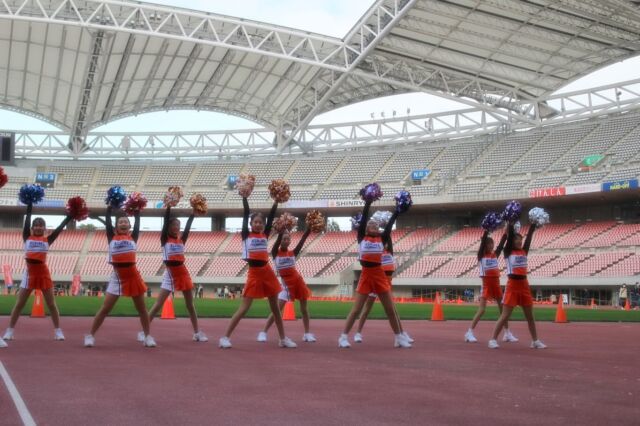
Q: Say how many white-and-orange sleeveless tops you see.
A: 9